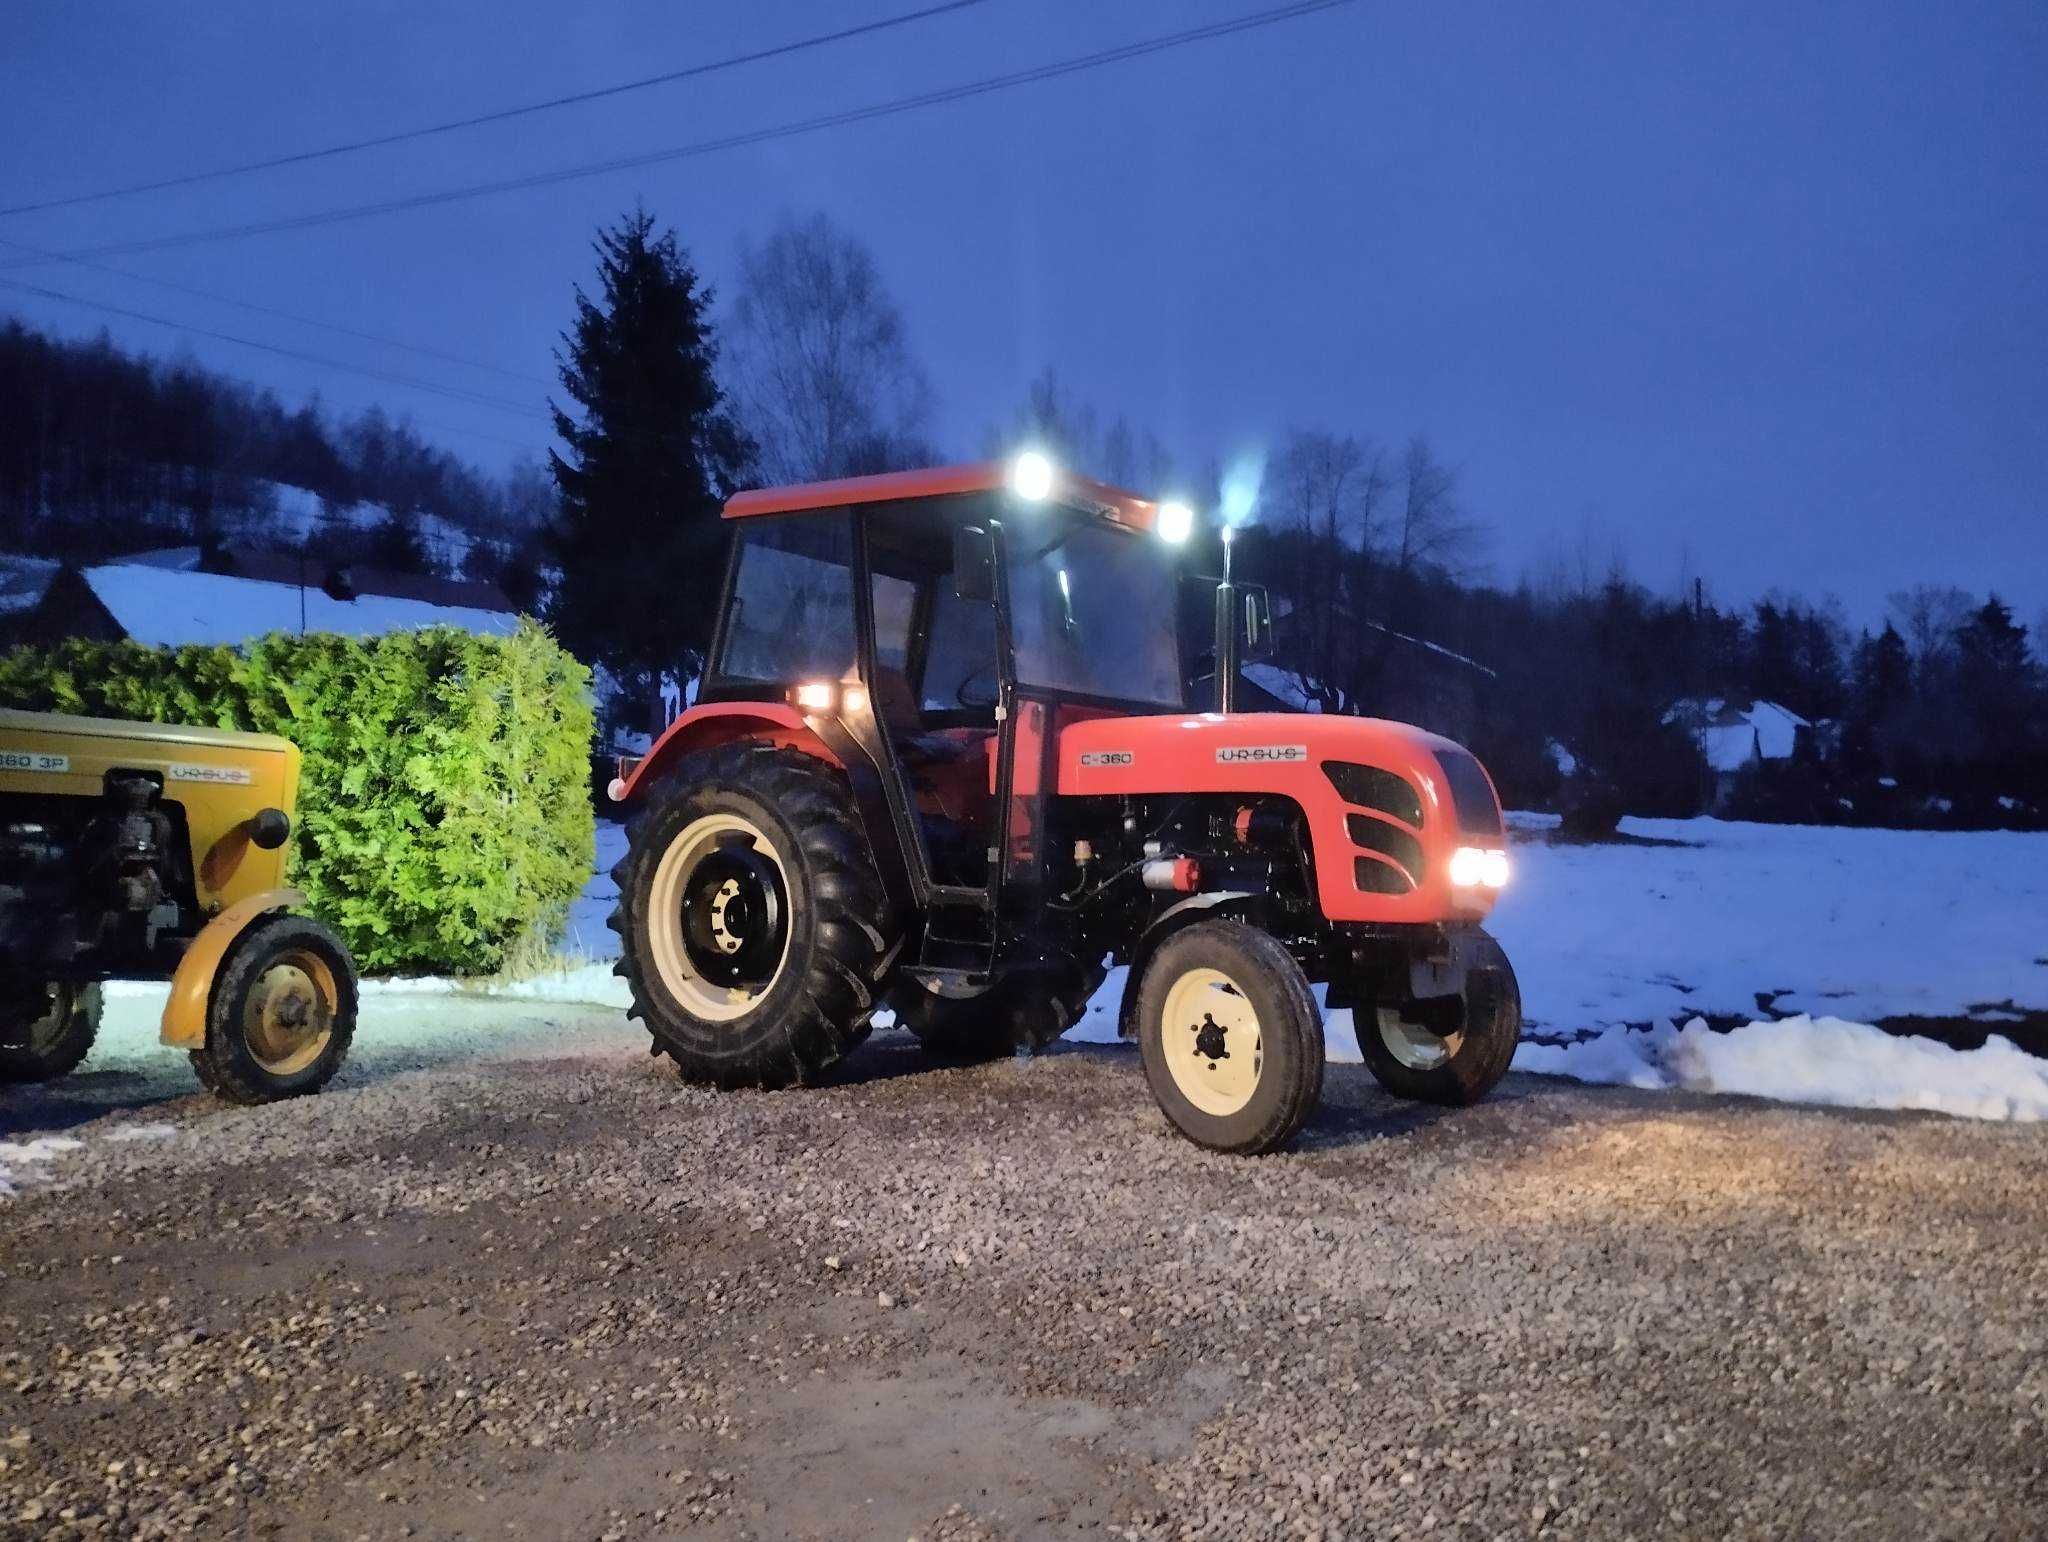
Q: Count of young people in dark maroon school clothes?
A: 0